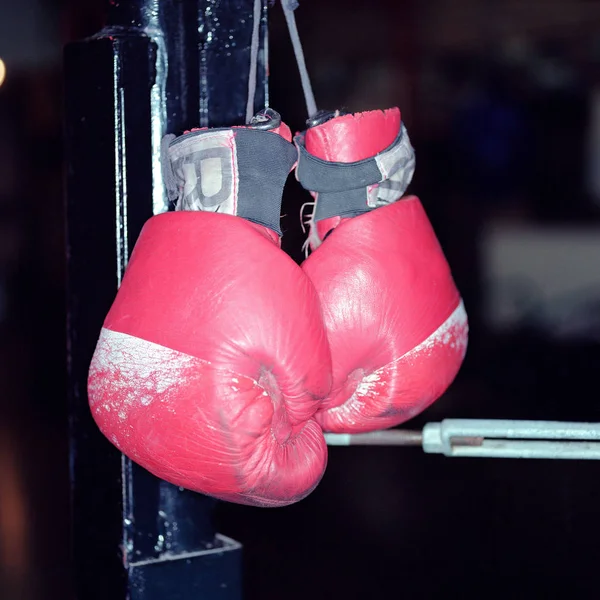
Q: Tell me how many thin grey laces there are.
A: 2